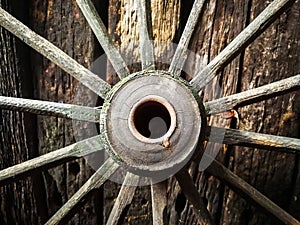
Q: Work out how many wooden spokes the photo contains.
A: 14